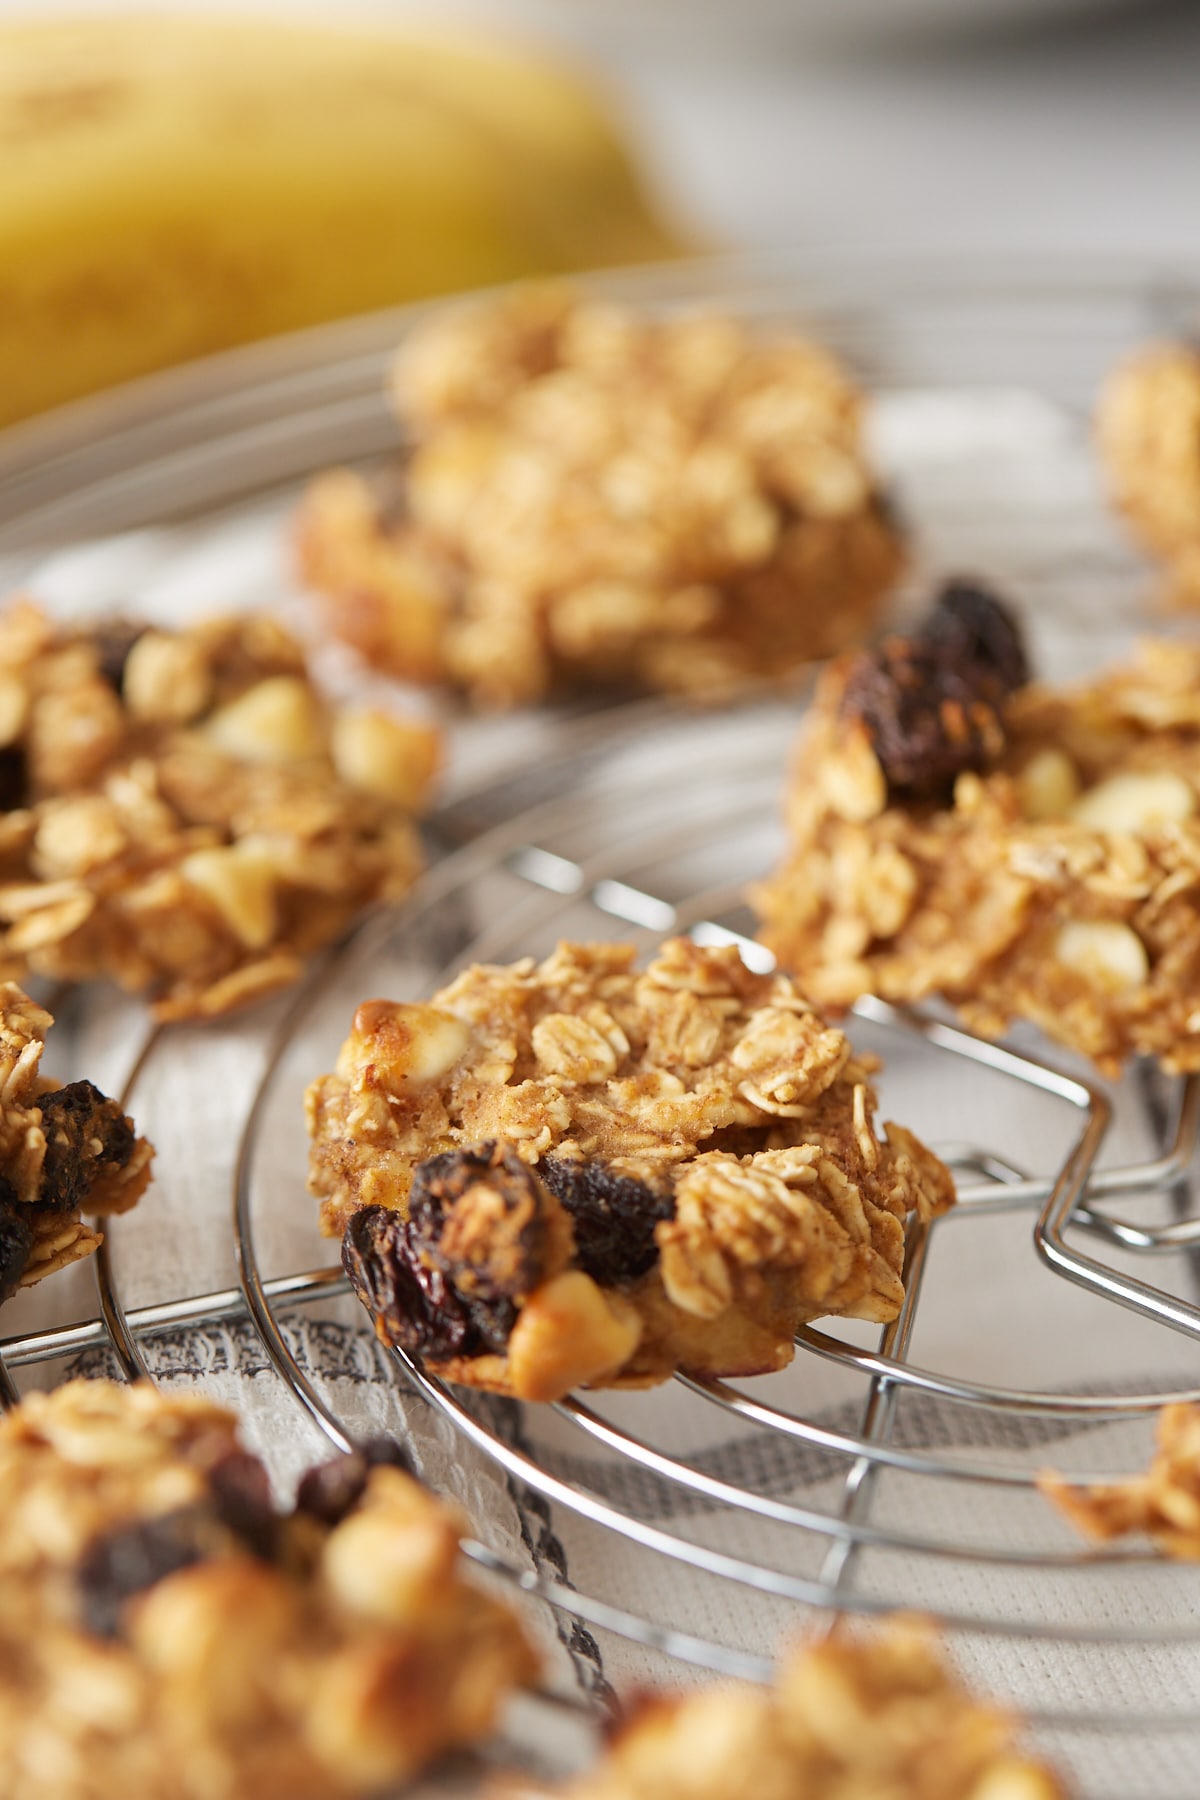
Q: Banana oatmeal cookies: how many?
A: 9